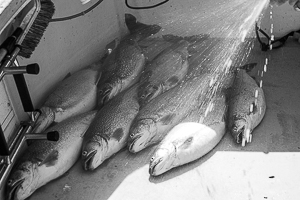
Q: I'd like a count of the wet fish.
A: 8